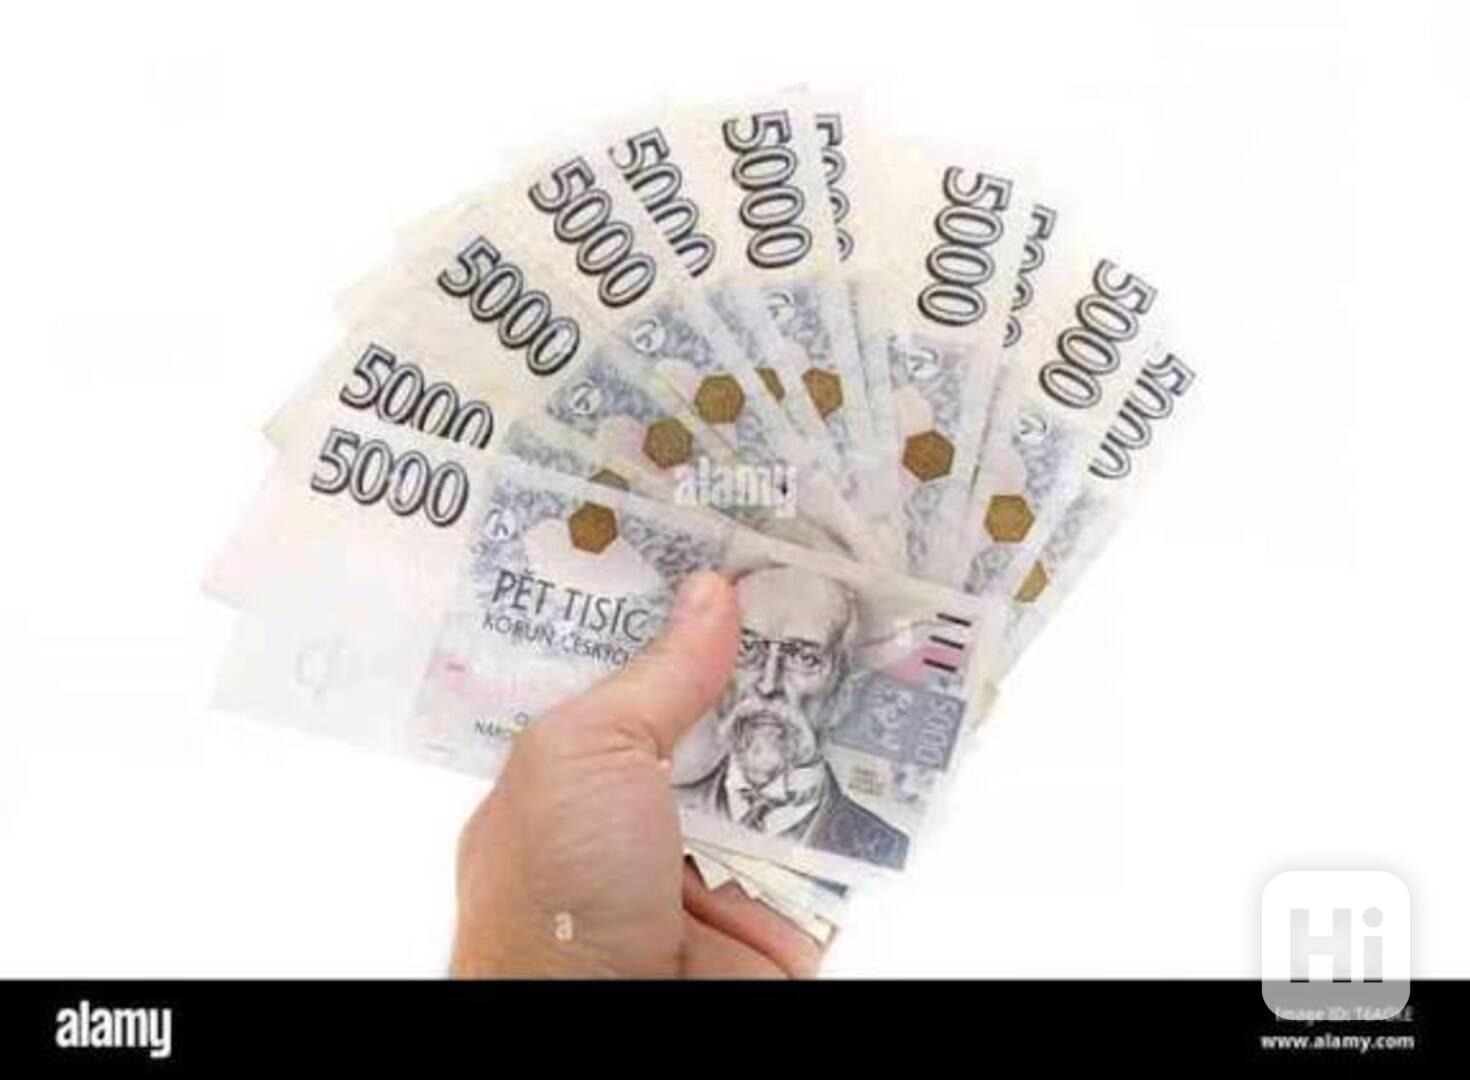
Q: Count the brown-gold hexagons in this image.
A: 9